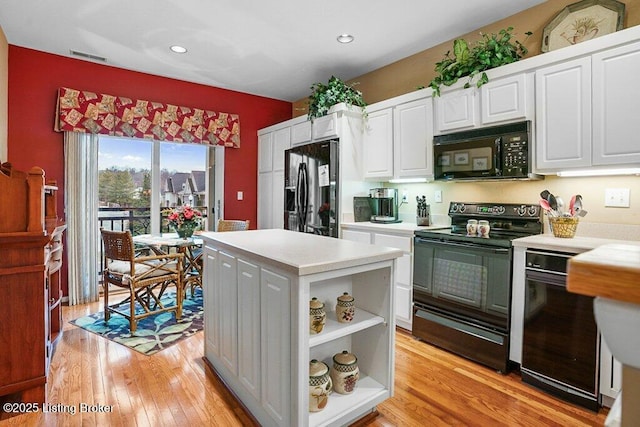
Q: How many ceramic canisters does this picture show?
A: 4